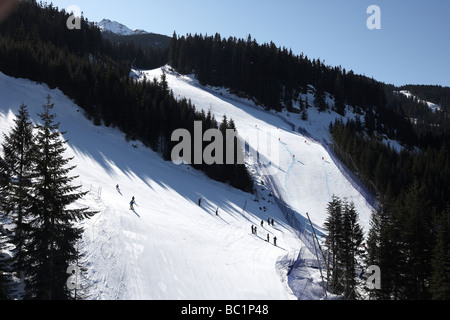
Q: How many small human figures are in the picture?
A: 11